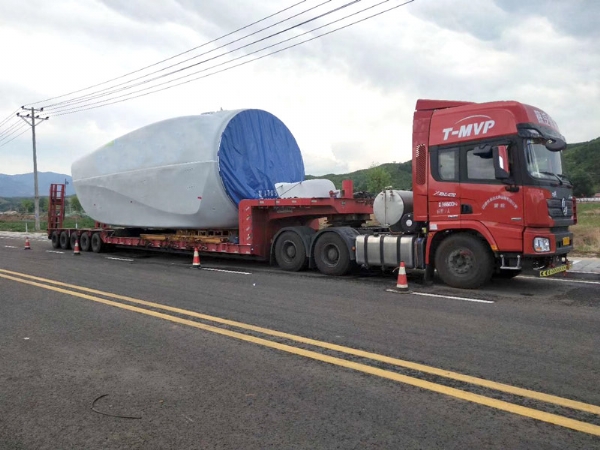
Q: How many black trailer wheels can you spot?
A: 5